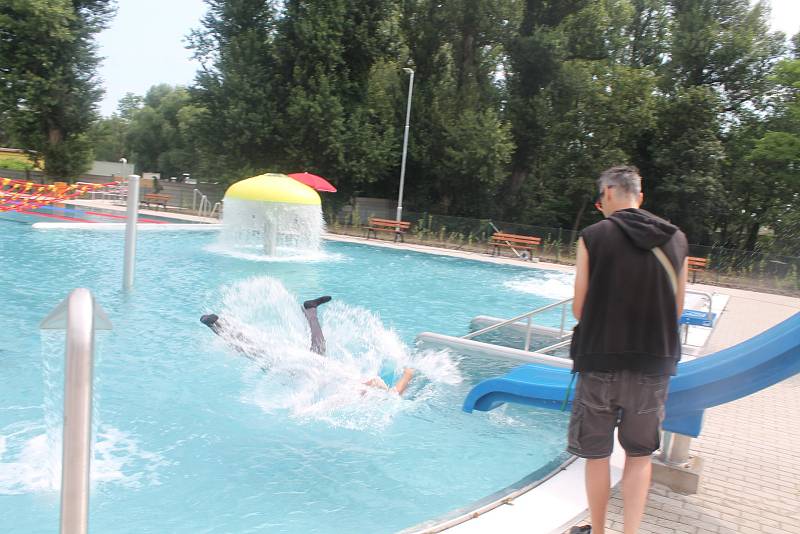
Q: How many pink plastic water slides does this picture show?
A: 0